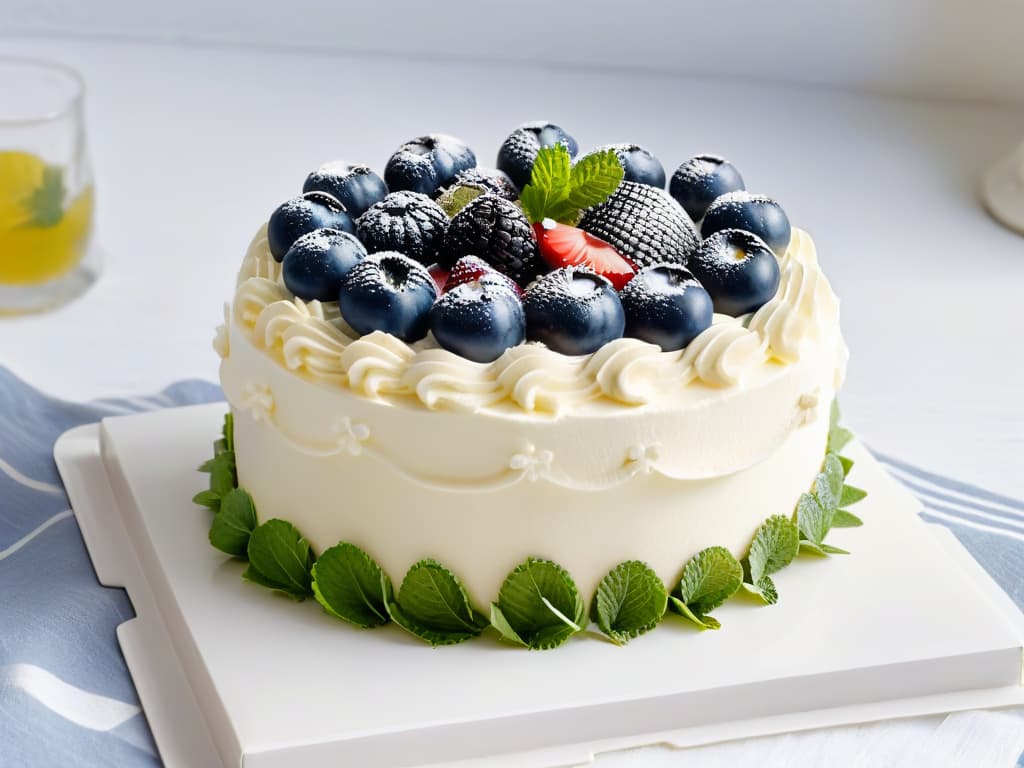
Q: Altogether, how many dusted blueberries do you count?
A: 13